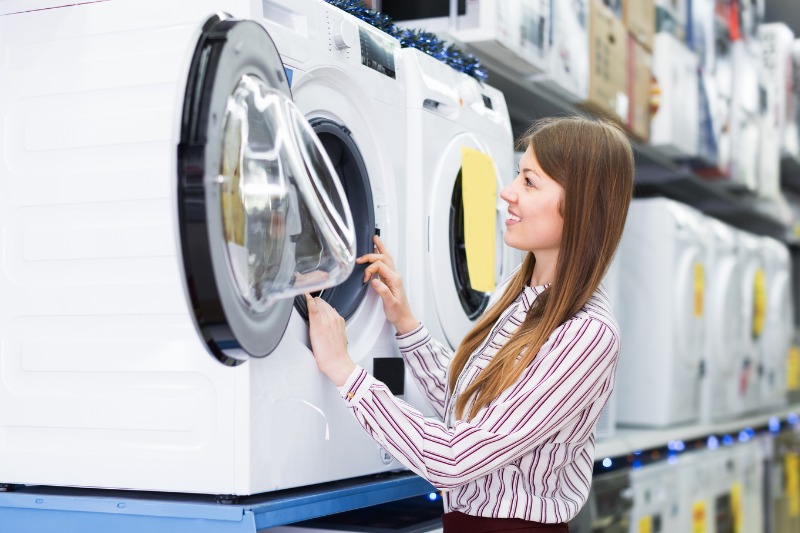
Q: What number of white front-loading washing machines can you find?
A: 6